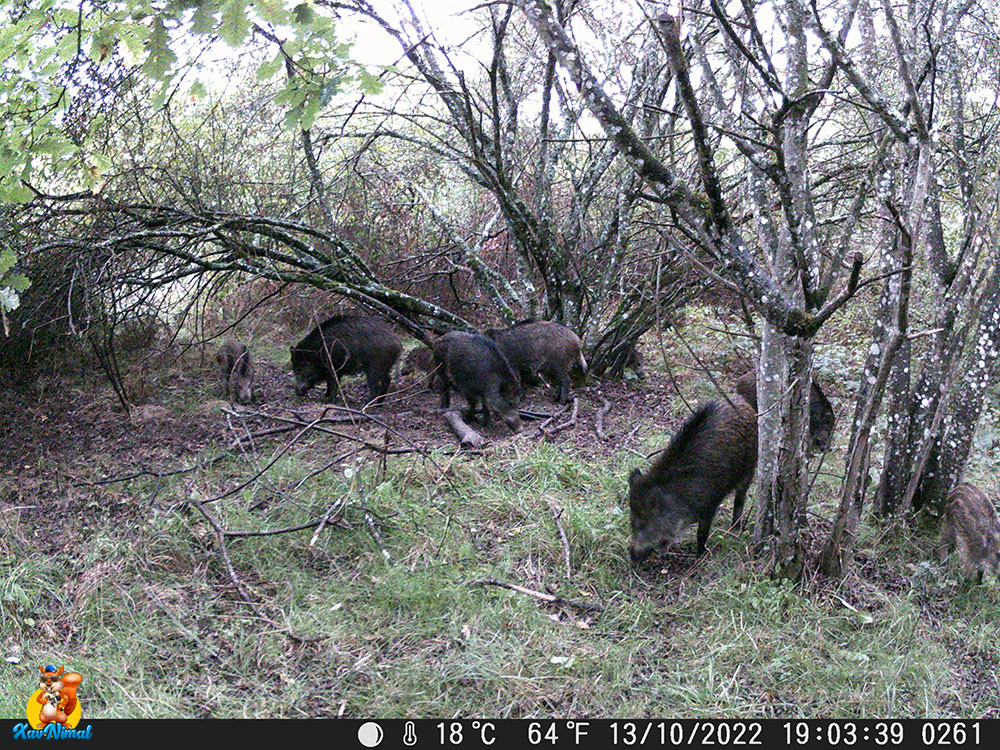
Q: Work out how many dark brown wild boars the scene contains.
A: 5